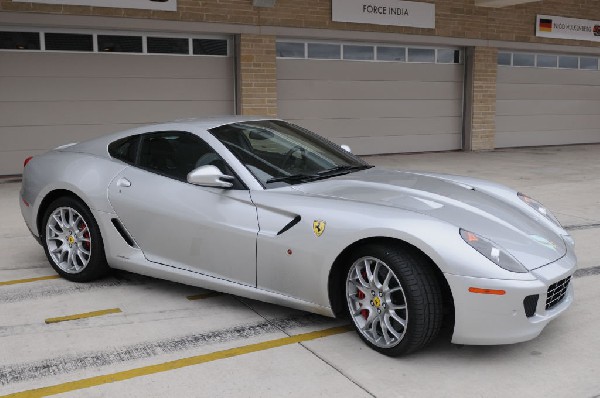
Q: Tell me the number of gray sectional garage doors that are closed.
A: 3